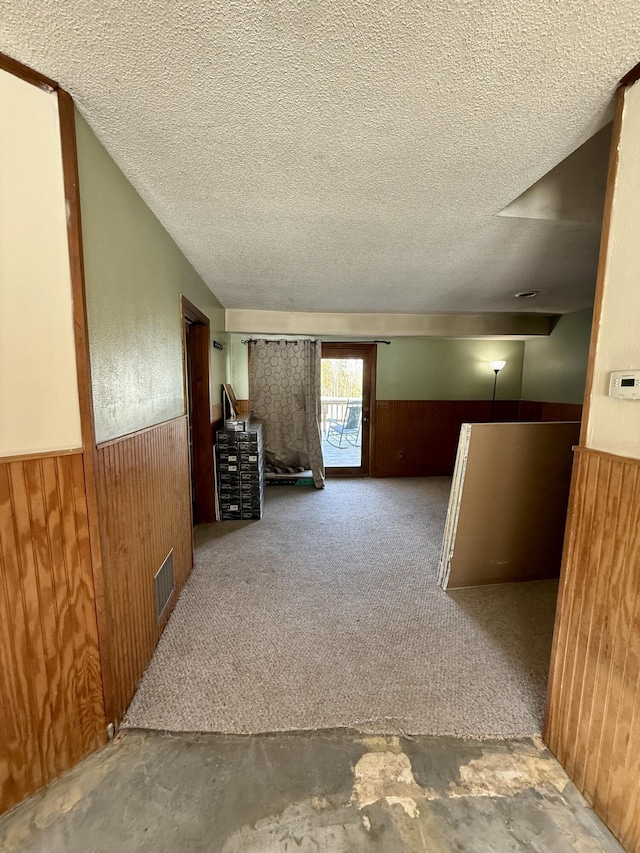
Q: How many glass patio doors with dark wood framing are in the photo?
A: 1